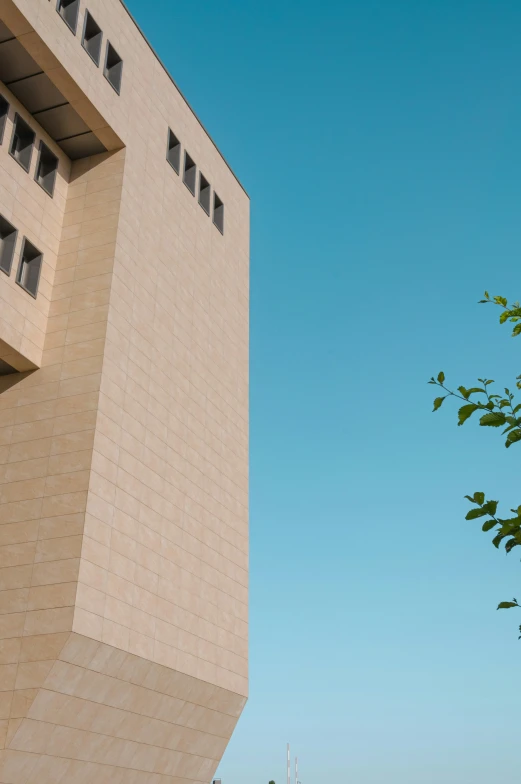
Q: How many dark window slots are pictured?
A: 12